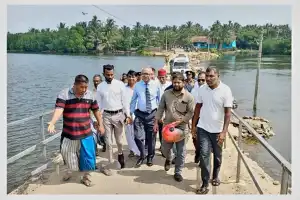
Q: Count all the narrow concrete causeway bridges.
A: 1